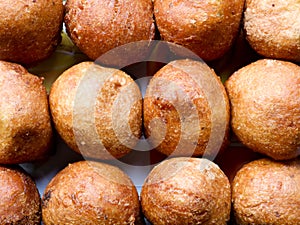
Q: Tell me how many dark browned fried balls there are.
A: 12